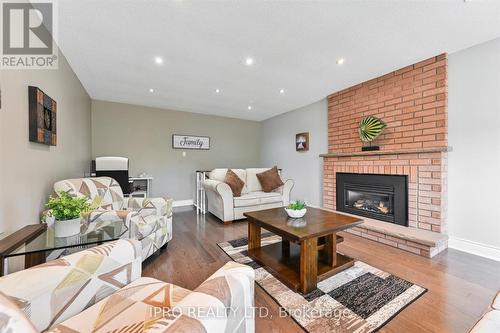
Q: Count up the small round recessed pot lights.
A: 7